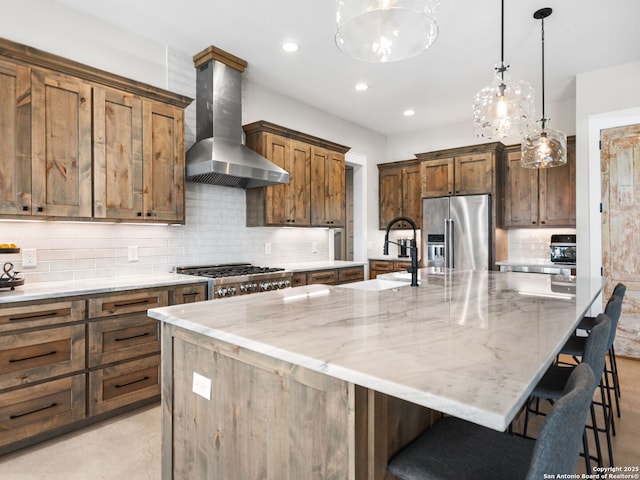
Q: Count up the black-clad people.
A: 0